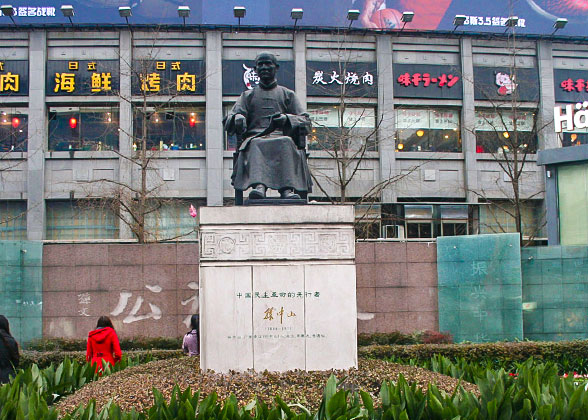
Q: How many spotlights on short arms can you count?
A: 11